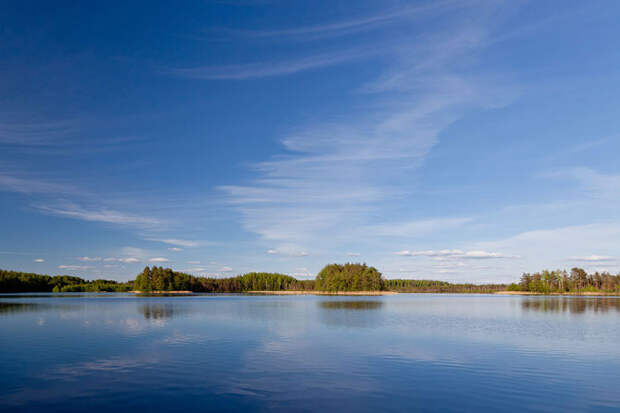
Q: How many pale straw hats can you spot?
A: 0